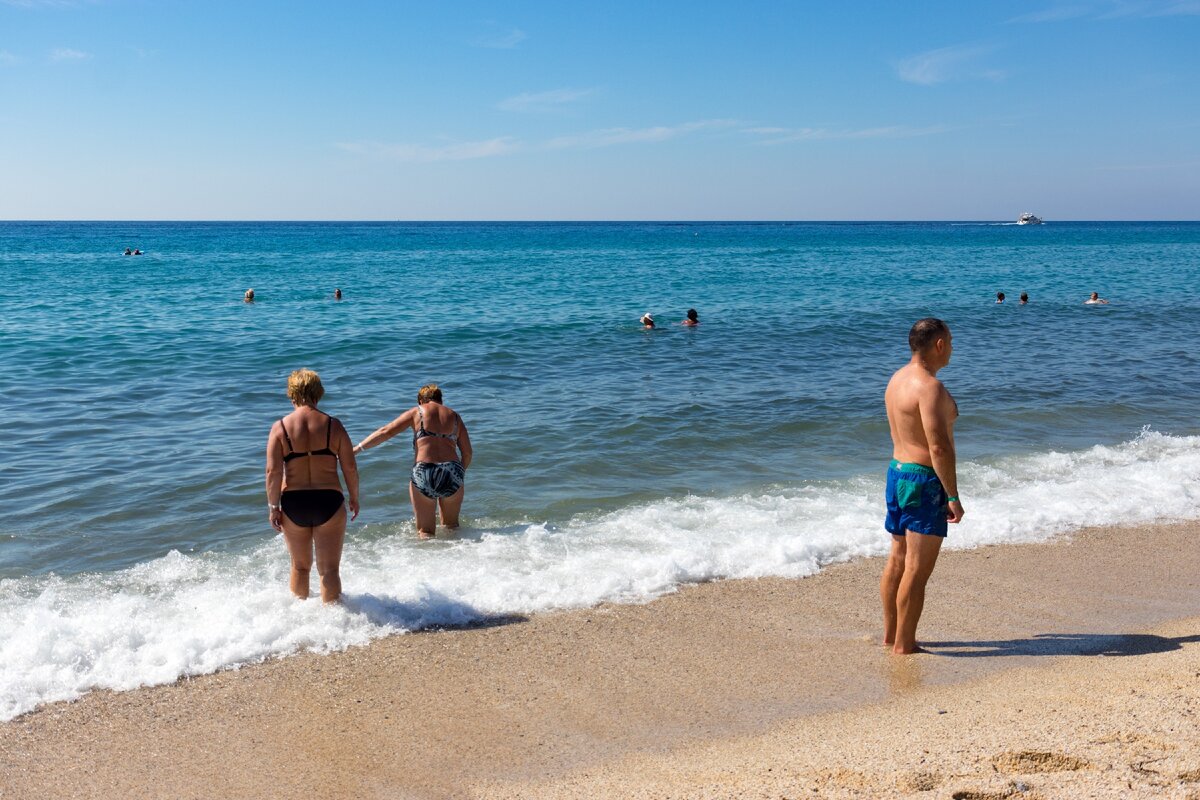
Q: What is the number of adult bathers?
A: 12